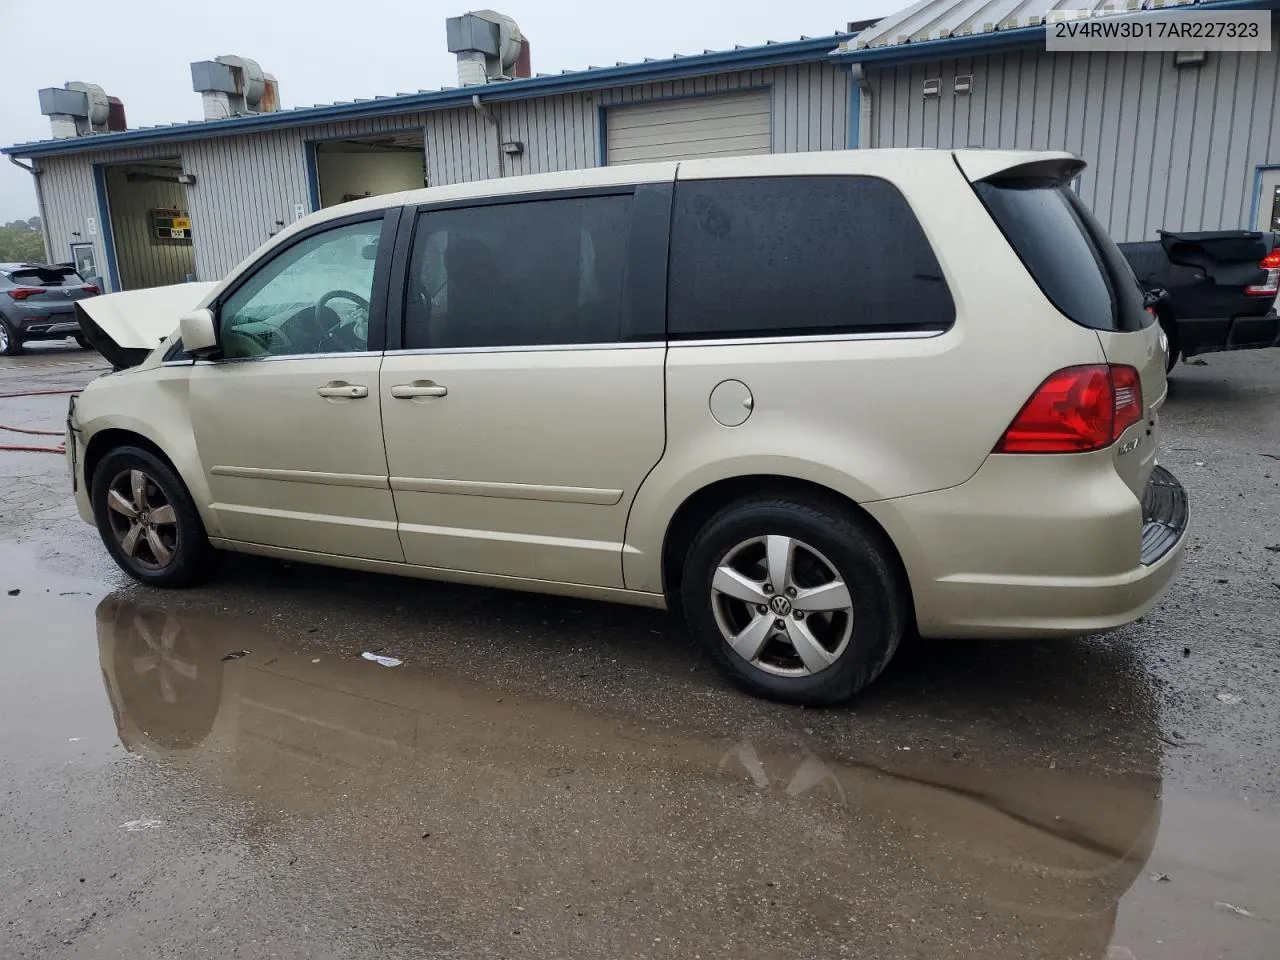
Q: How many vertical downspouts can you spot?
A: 3